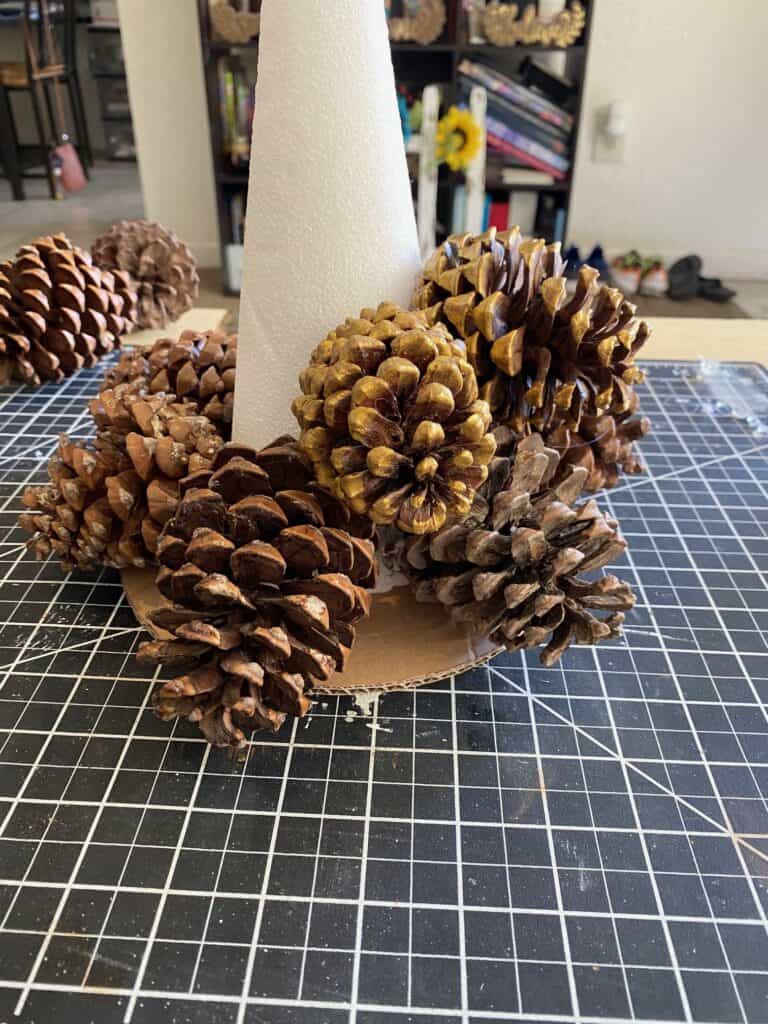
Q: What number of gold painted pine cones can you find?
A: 2